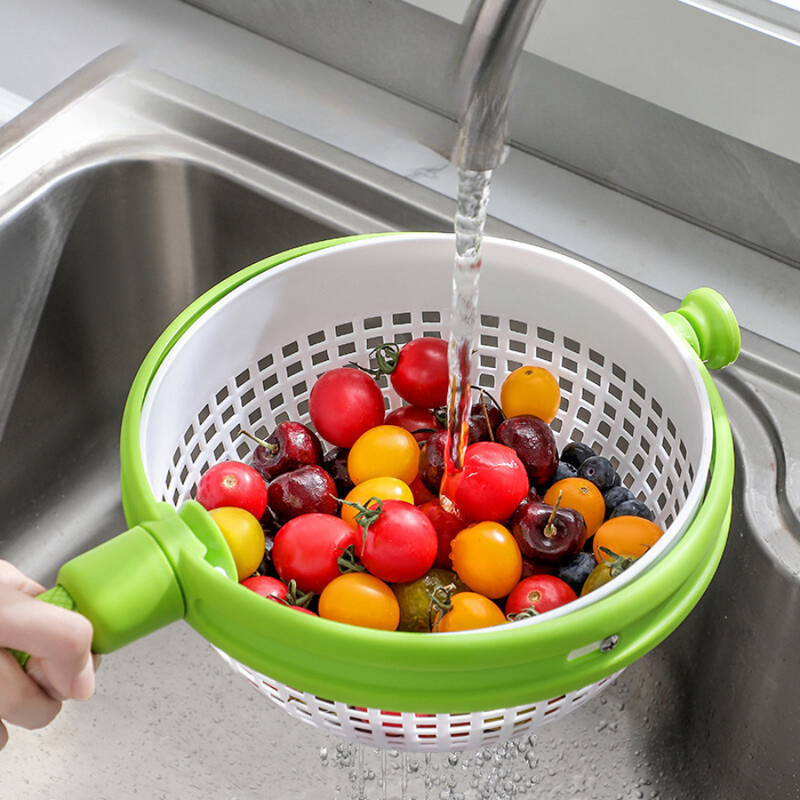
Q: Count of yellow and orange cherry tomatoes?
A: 9